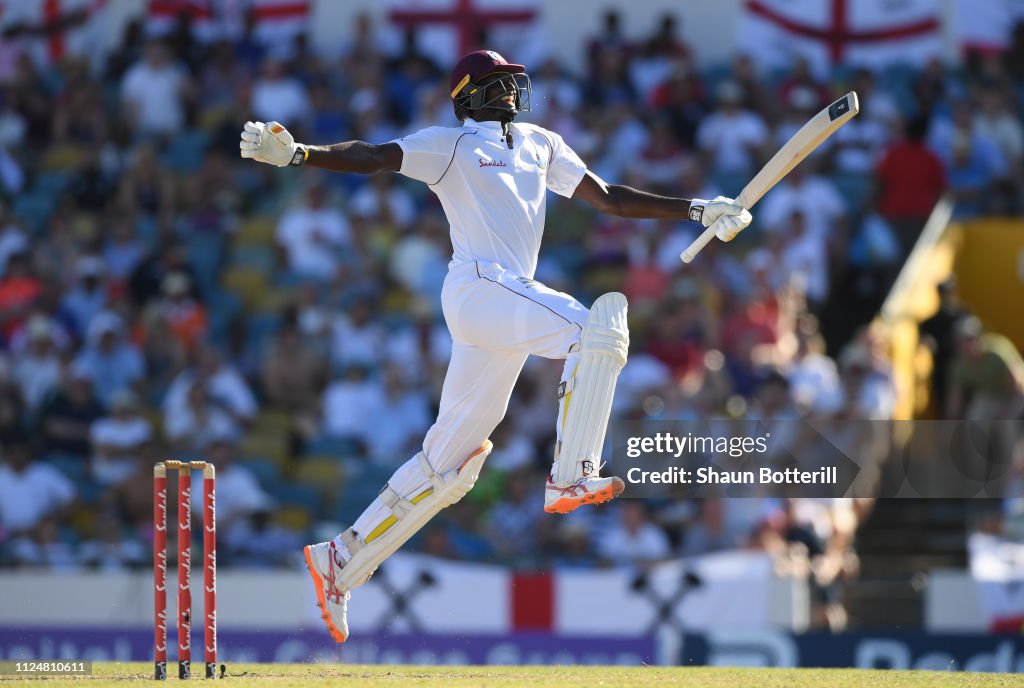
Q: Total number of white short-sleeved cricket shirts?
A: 1